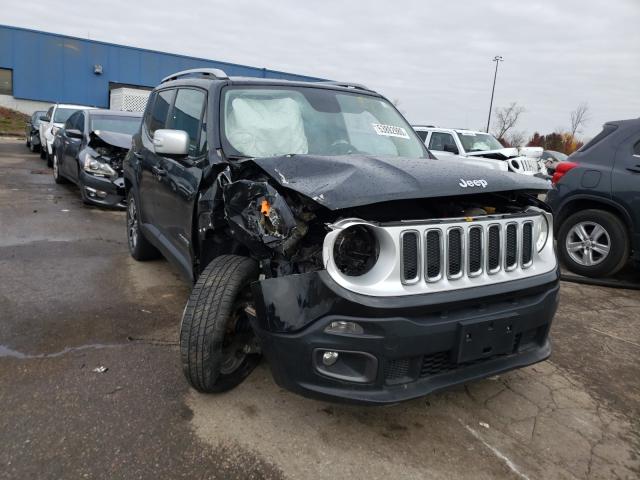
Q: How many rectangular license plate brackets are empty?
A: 1